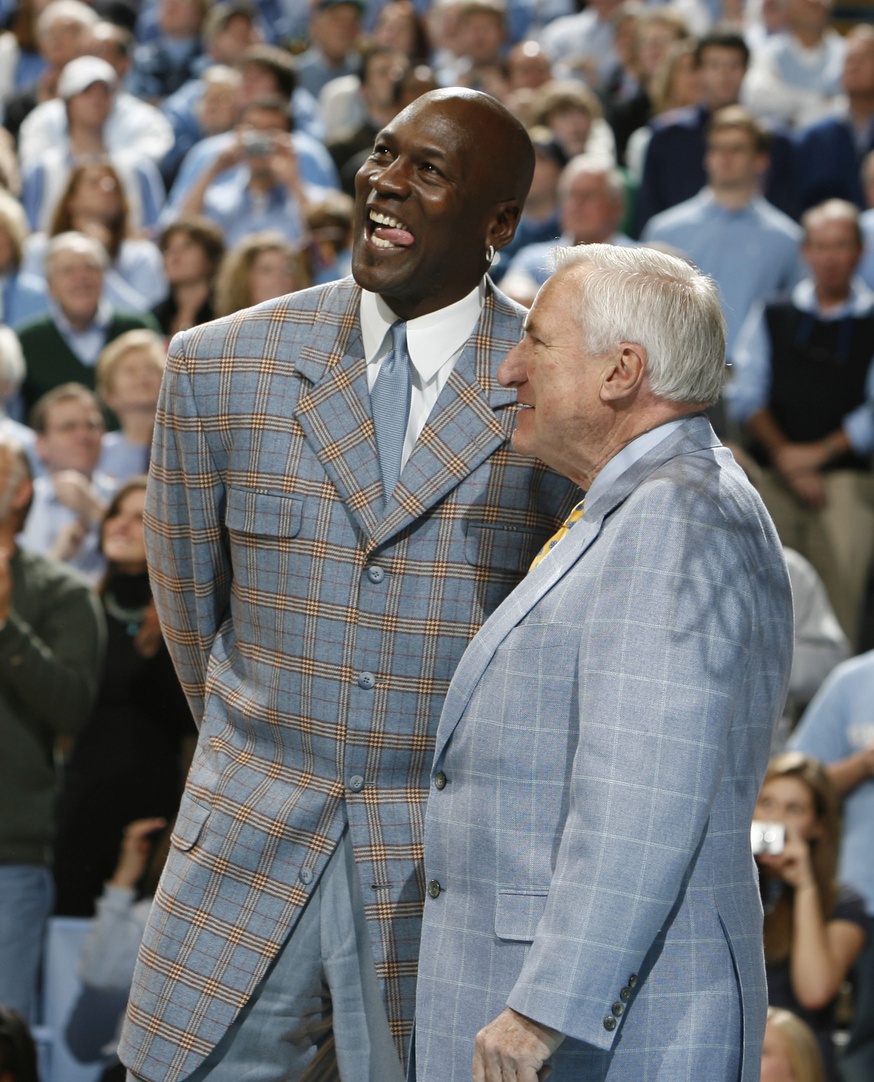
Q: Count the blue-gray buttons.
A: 4